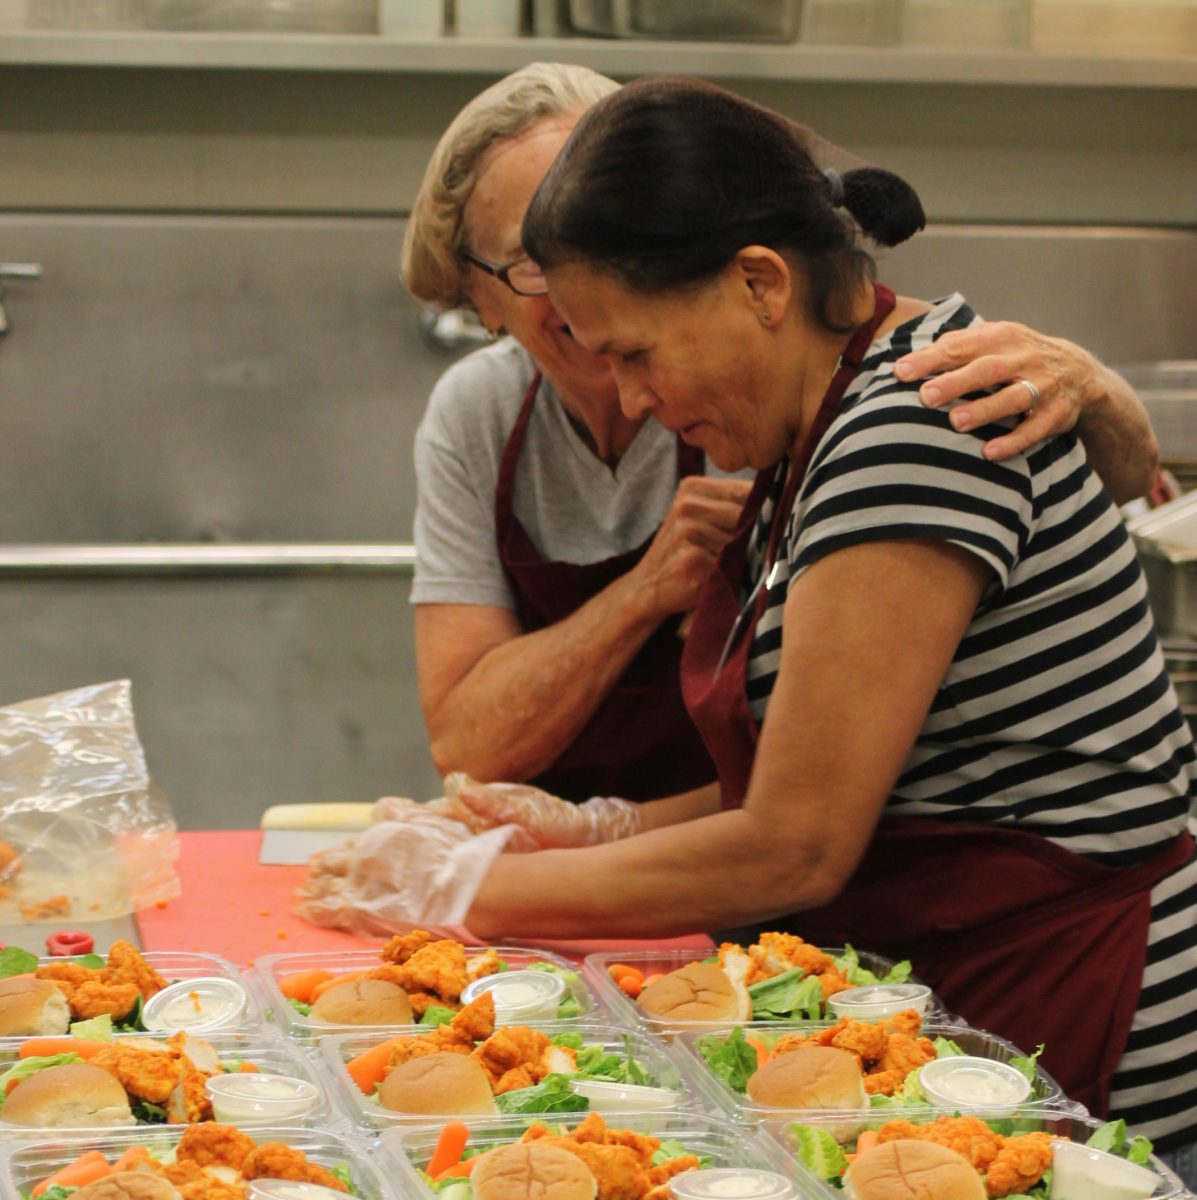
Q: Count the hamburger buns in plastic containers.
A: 9